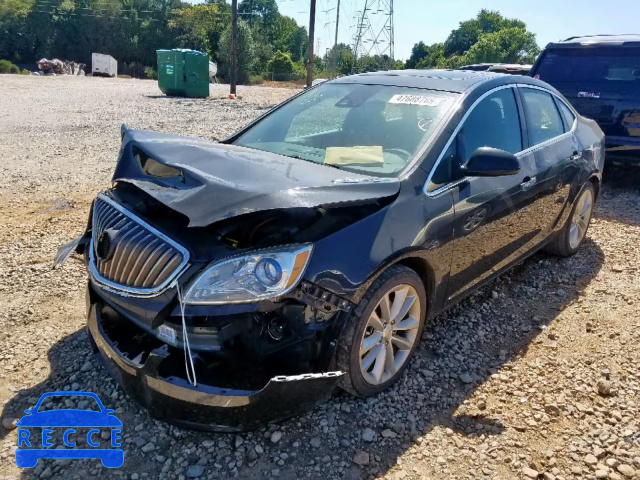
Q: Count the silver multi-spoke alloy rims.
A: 2